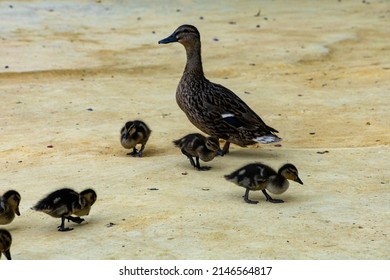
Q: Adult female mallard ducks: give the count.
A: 1